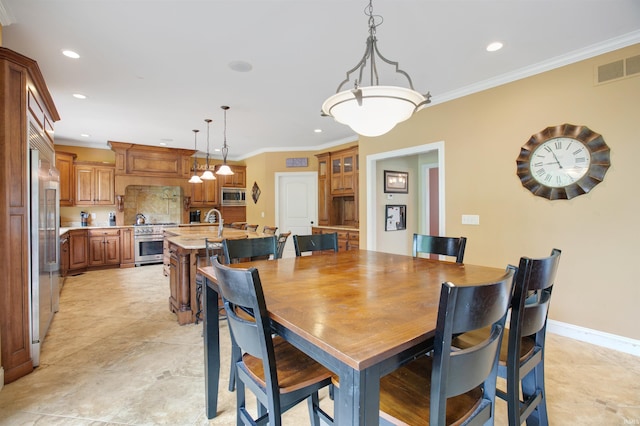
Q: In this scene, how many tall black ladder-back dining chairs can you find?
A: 6